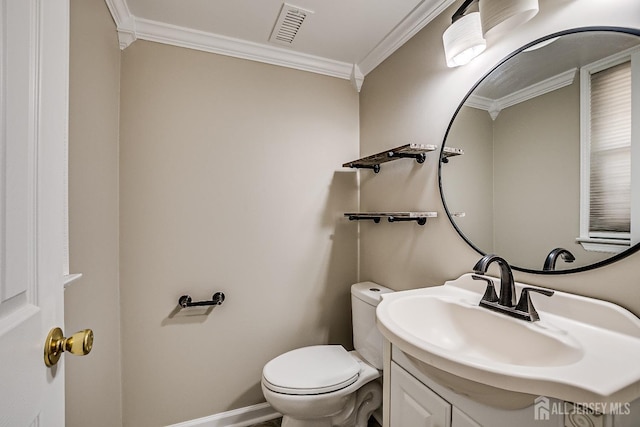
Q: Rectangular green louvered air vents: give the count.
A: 0